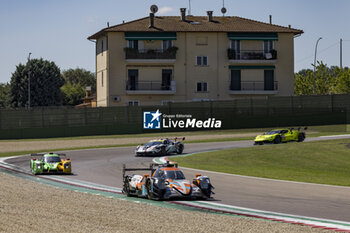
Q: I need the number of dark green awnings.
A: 3